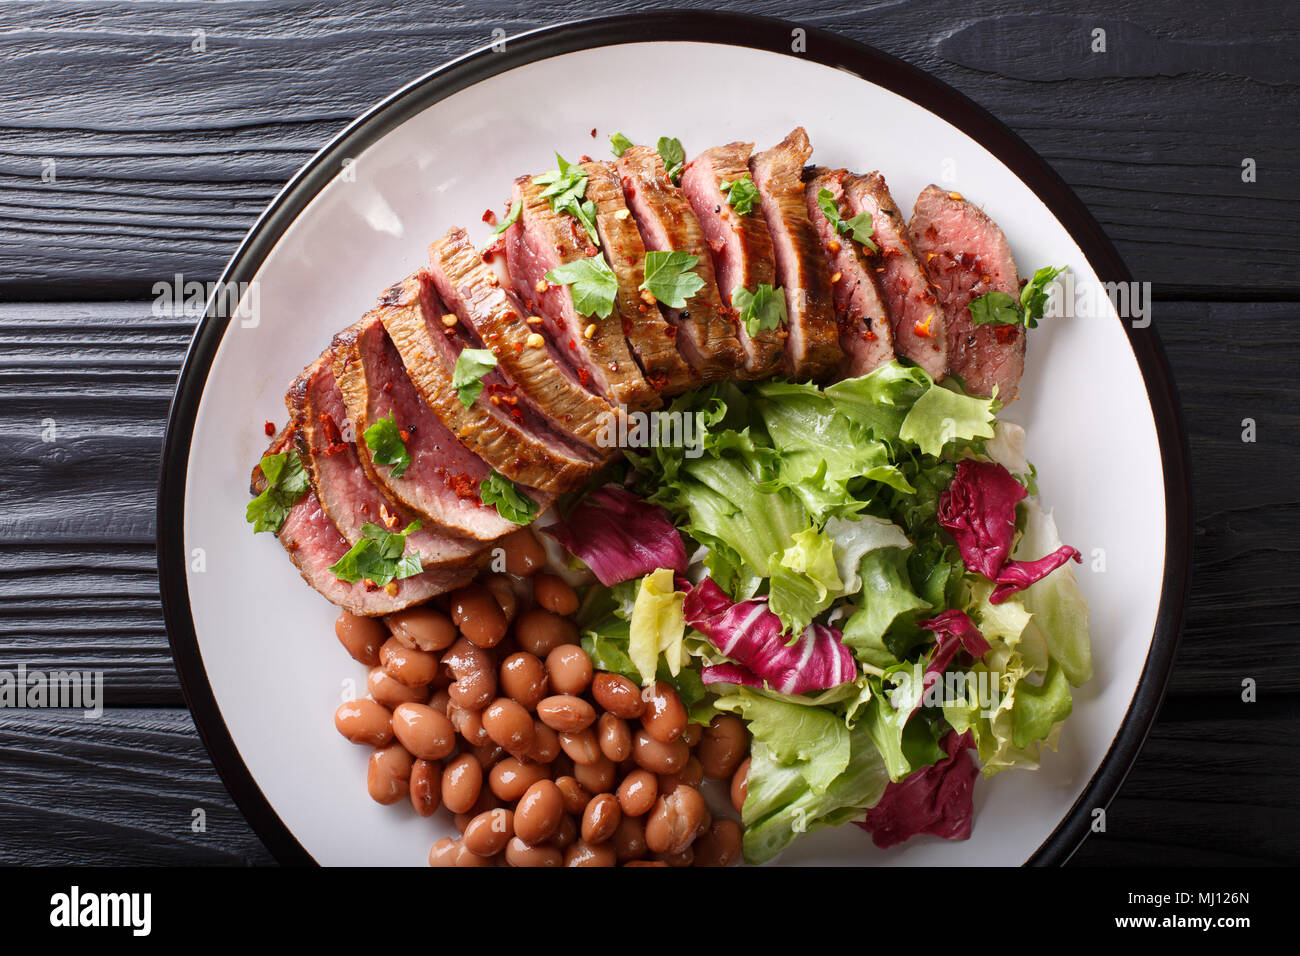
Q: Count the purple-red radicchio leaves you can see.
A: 5